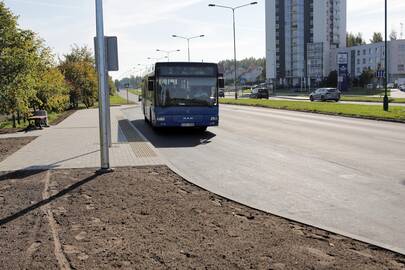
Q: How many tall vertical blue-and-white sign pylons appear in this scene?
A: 1